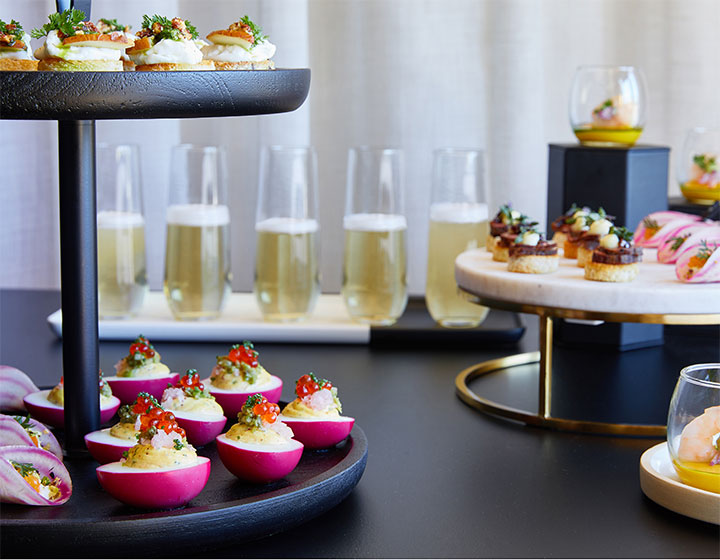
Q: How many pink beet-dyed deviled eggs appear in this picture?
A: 8